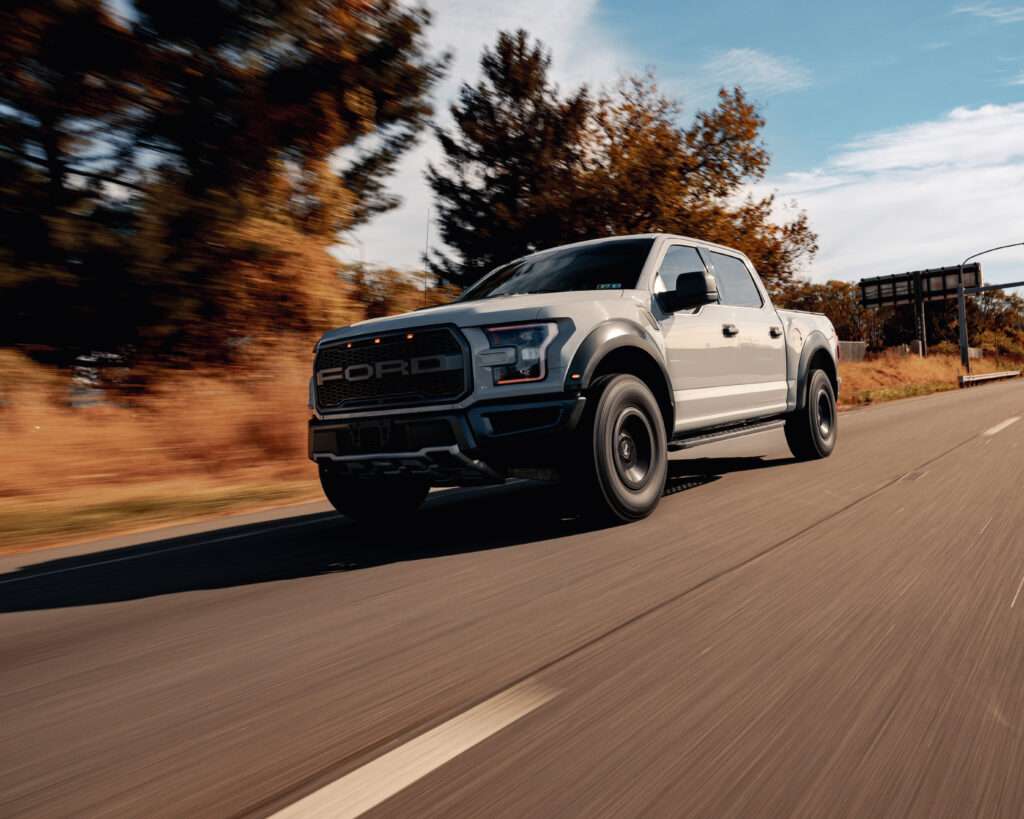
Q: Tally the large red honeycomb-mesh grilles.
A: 0